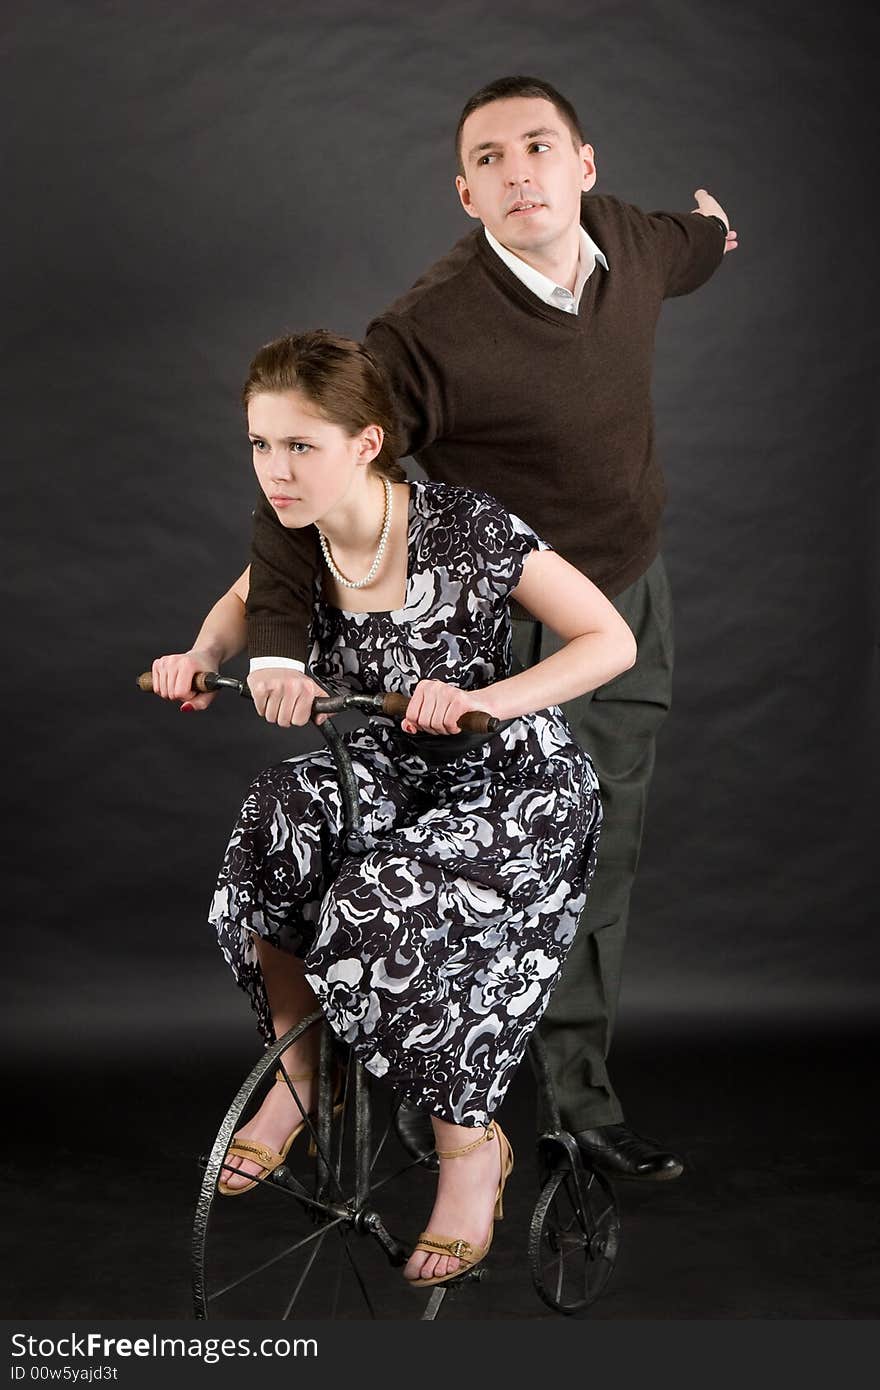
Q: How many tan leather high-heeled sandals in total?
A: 2